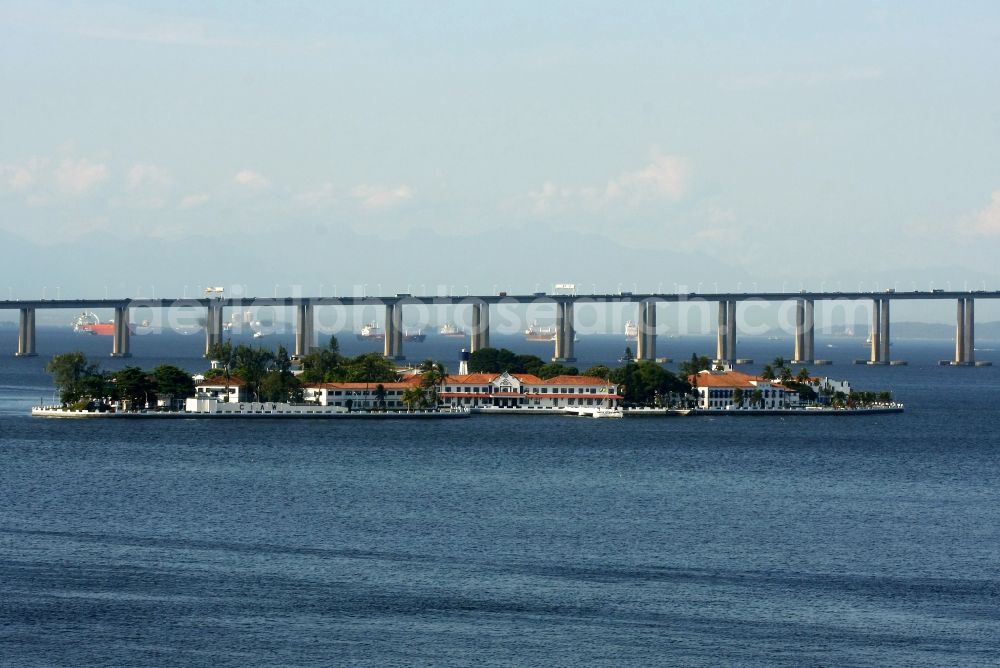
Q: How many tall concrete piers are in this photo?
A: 12